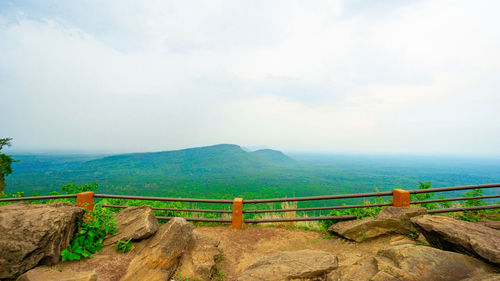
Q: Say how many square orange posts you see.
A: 3